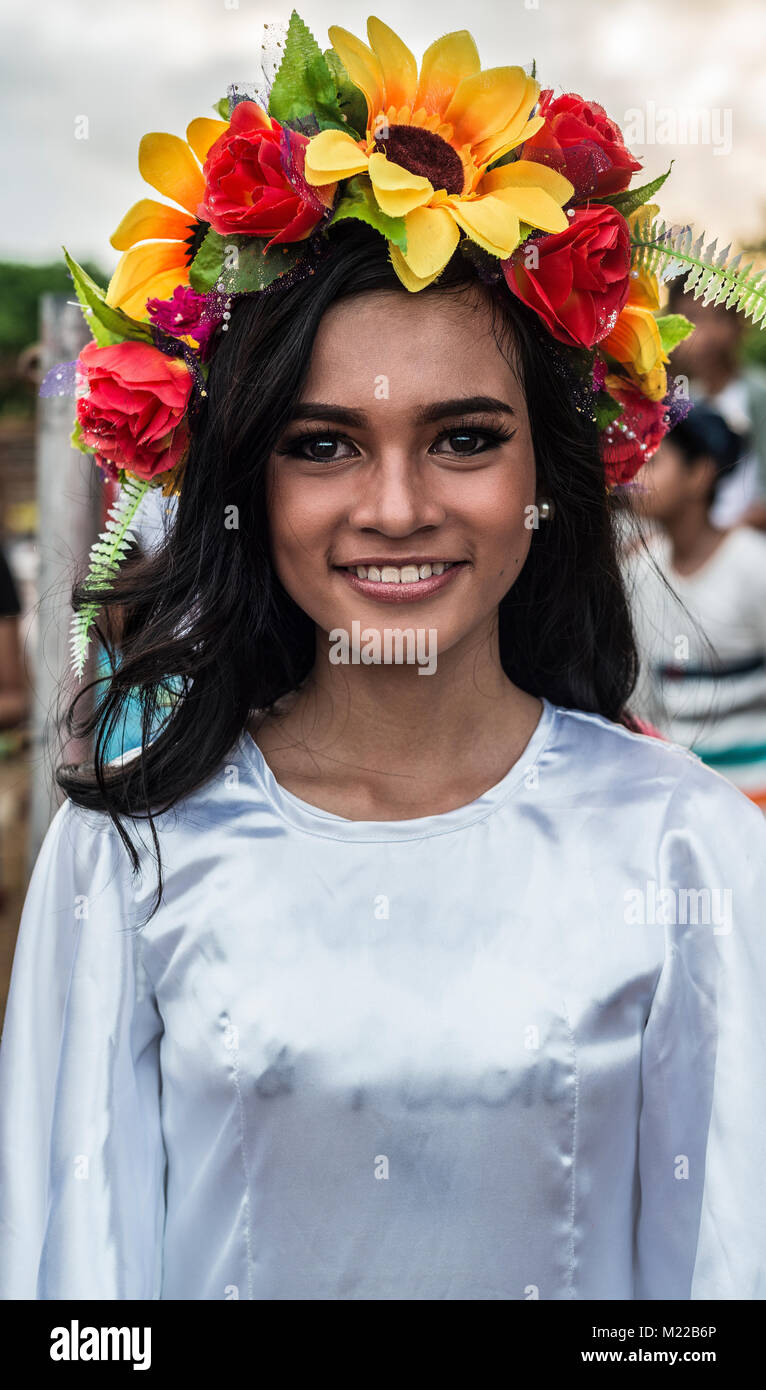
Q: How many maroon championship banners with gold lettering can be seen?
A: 0